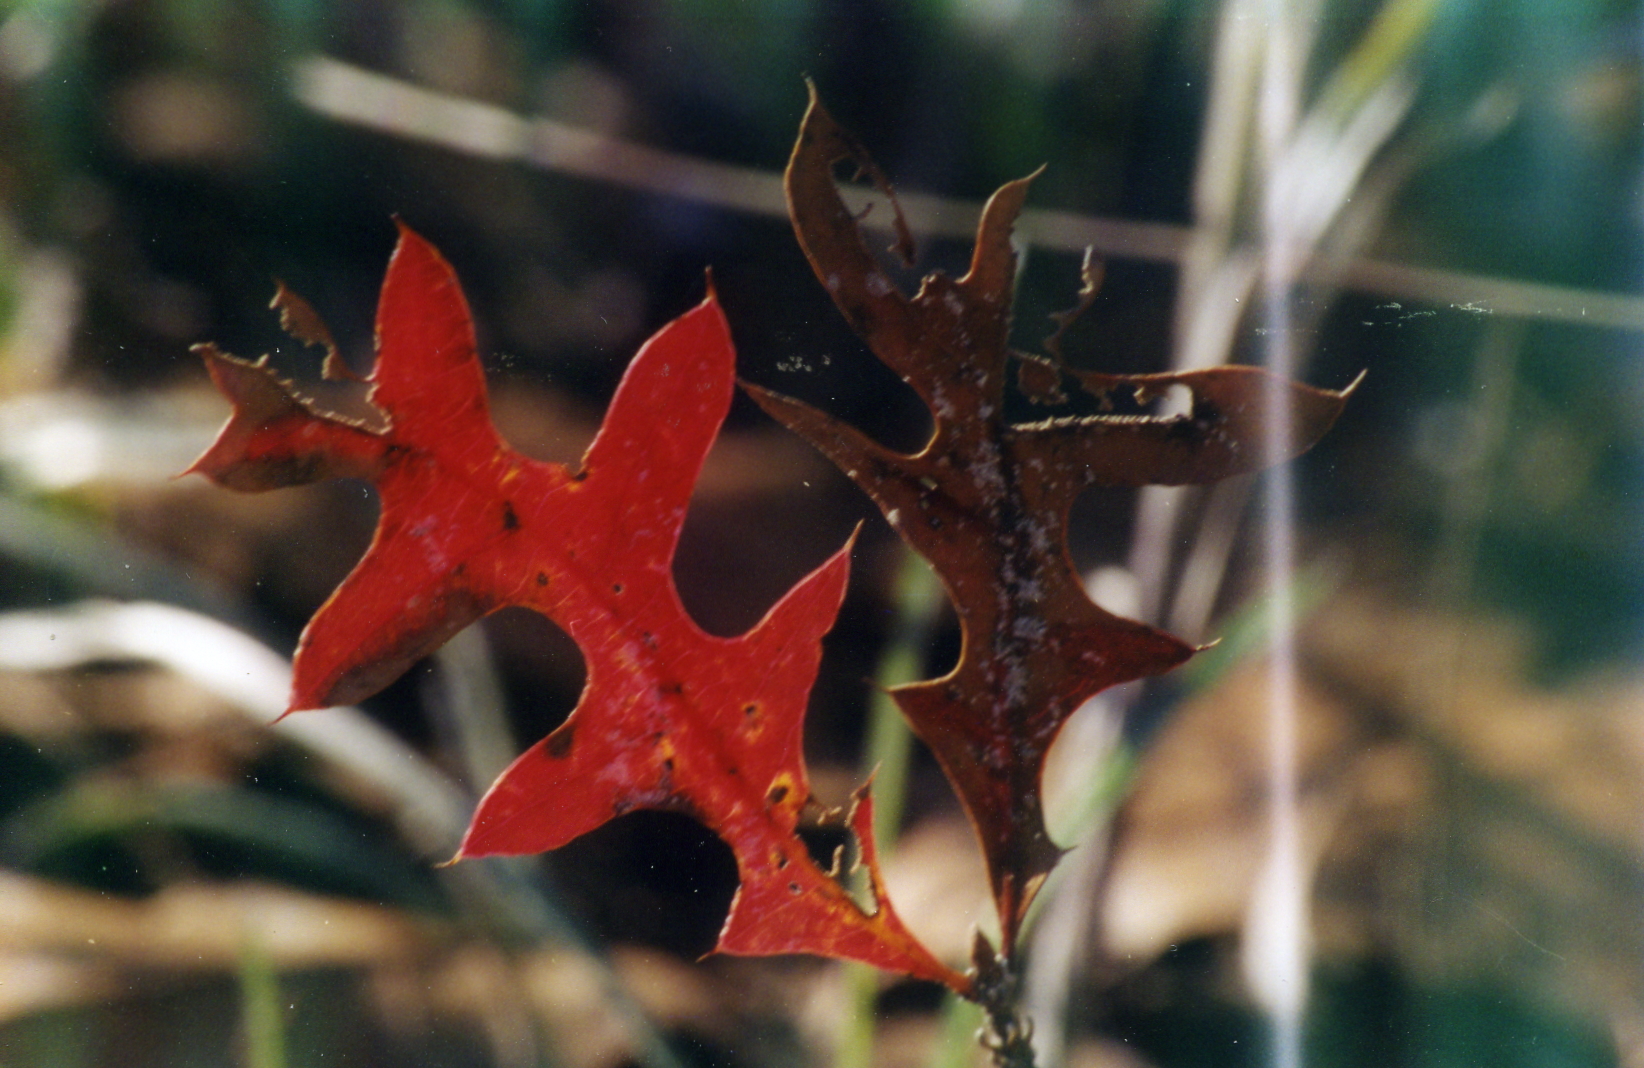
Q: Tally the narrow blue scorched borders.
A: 0